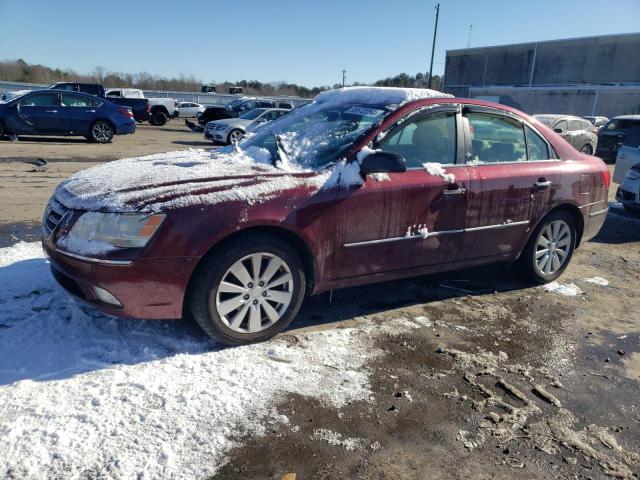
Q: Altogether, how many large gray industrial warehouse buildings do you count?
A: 1